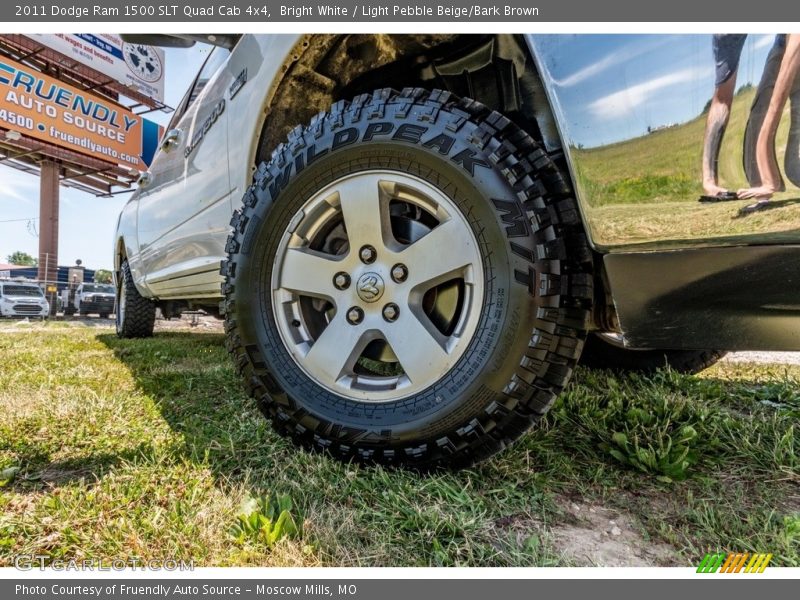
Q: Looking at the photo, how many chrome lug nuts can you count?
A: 5